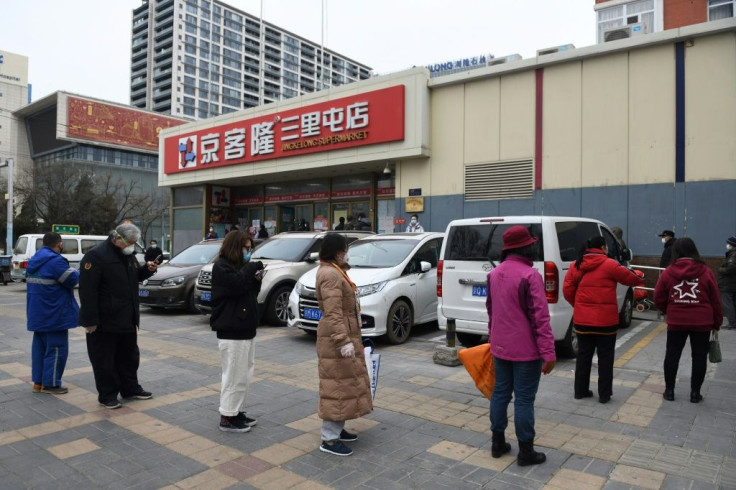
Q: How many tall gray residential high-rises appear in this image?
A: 1